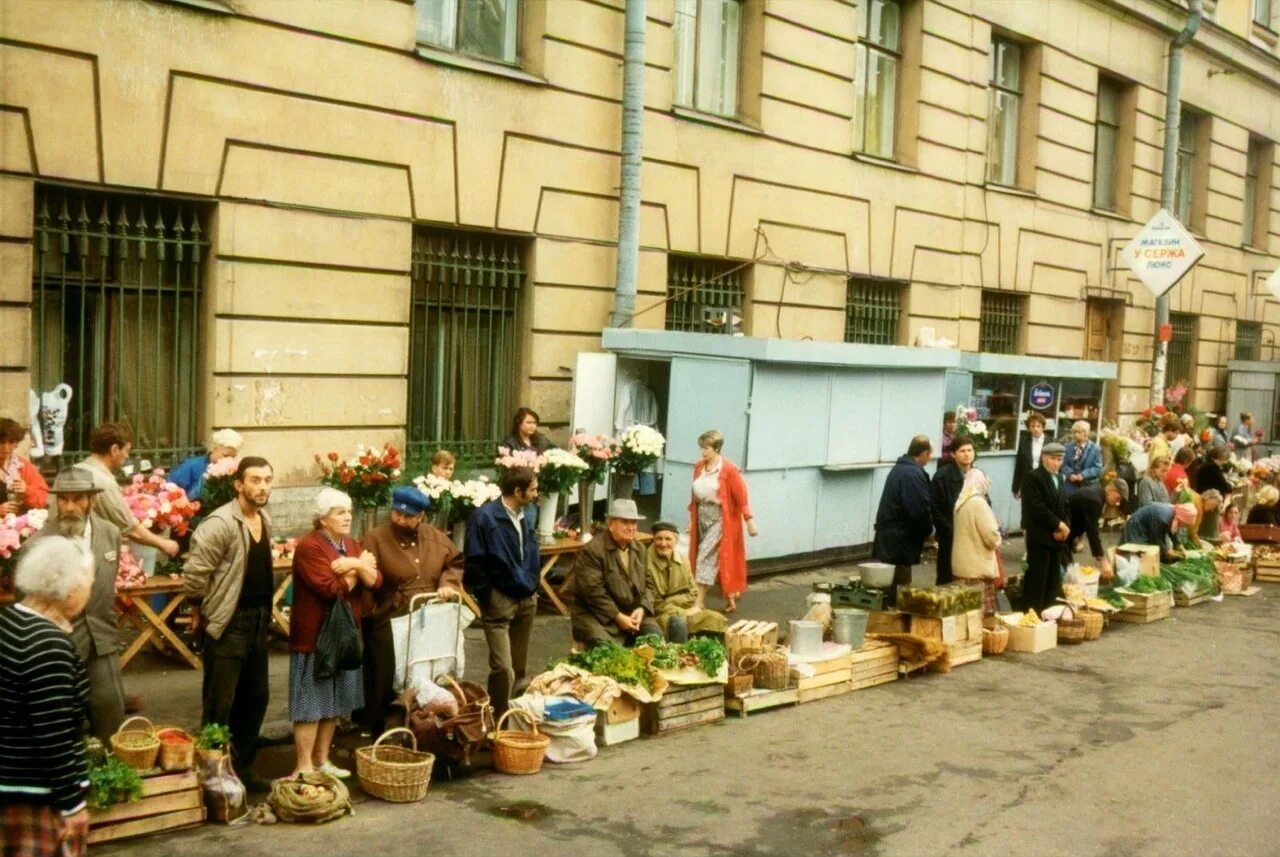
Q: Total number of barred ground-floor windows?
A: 7